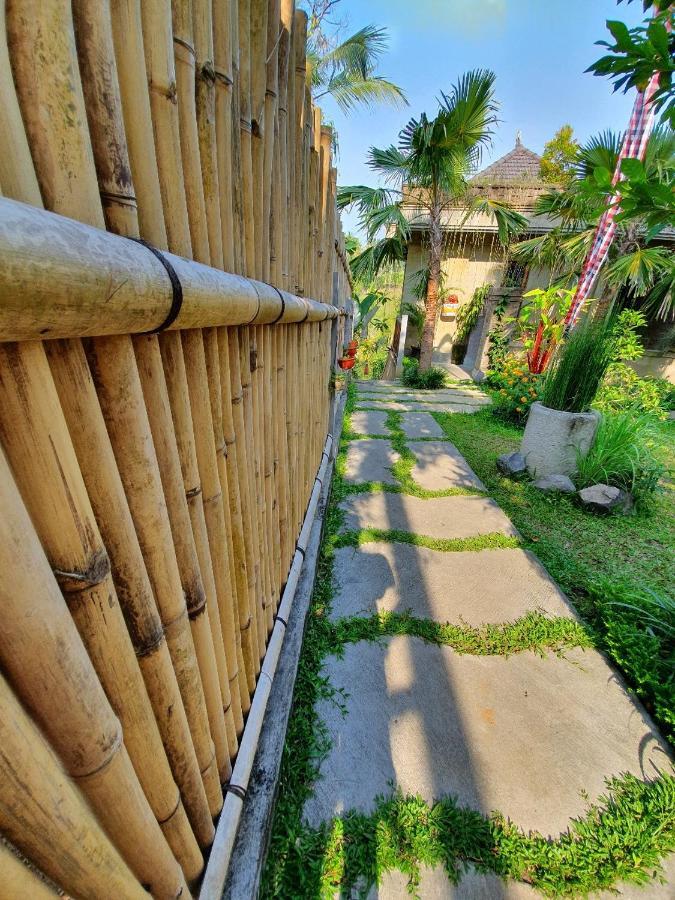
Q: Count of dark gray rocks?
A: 3